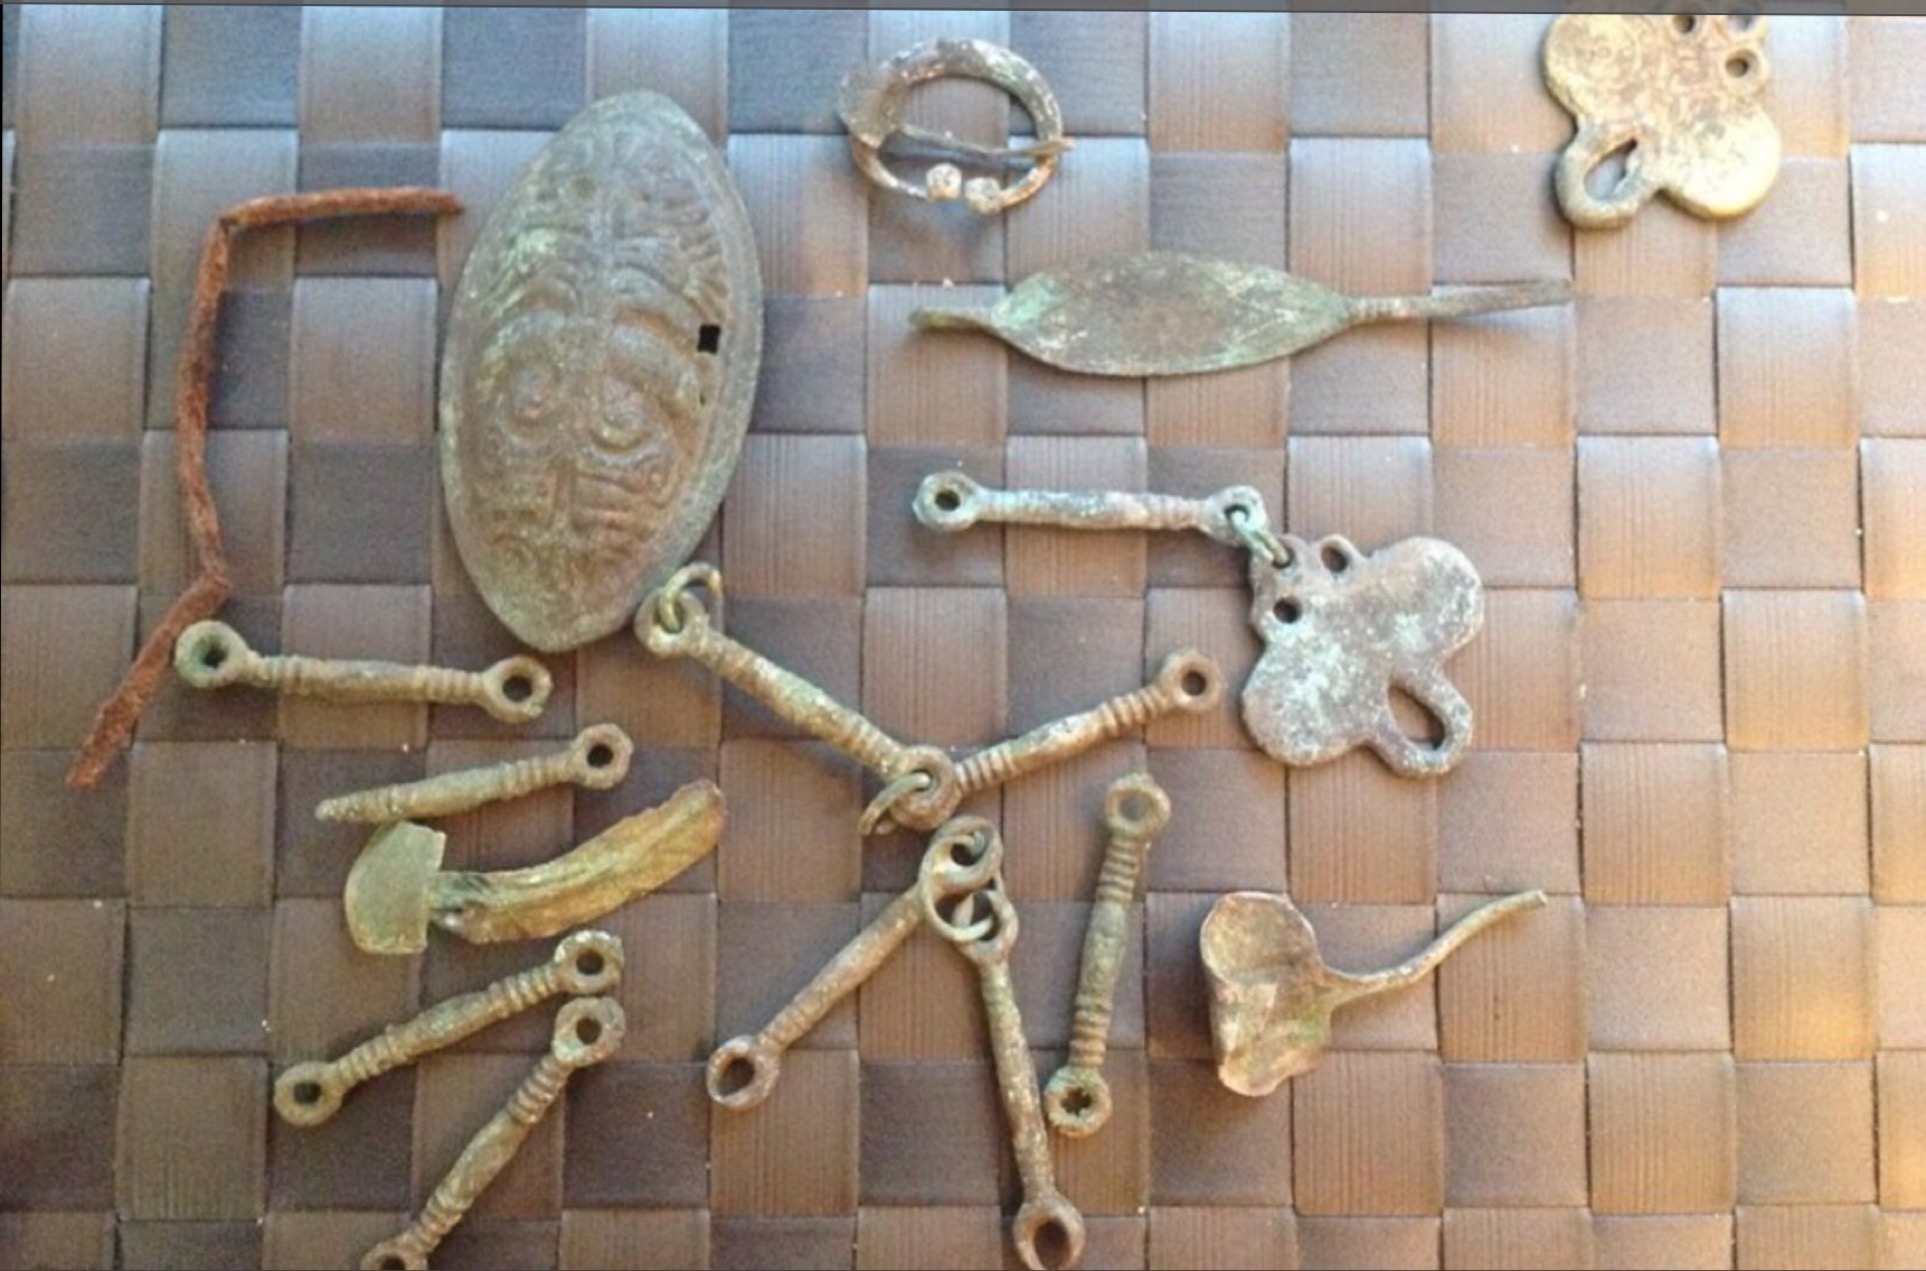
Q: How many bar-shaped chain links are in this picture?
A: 10